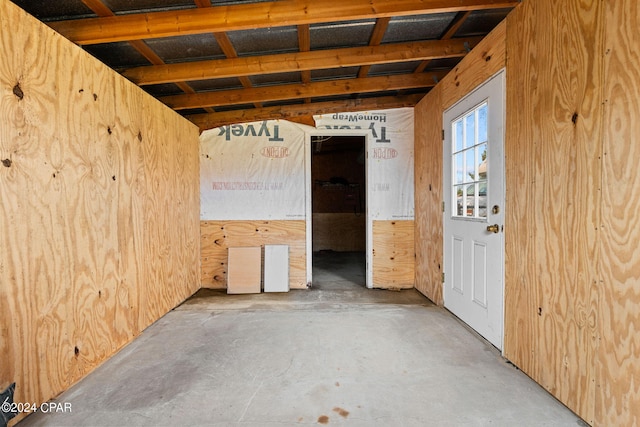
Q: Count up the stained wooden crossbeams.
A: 4